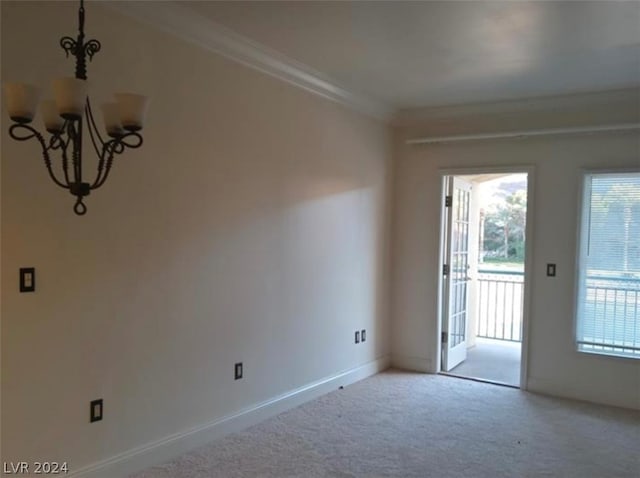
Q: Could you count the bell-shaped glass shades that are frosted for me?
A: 5